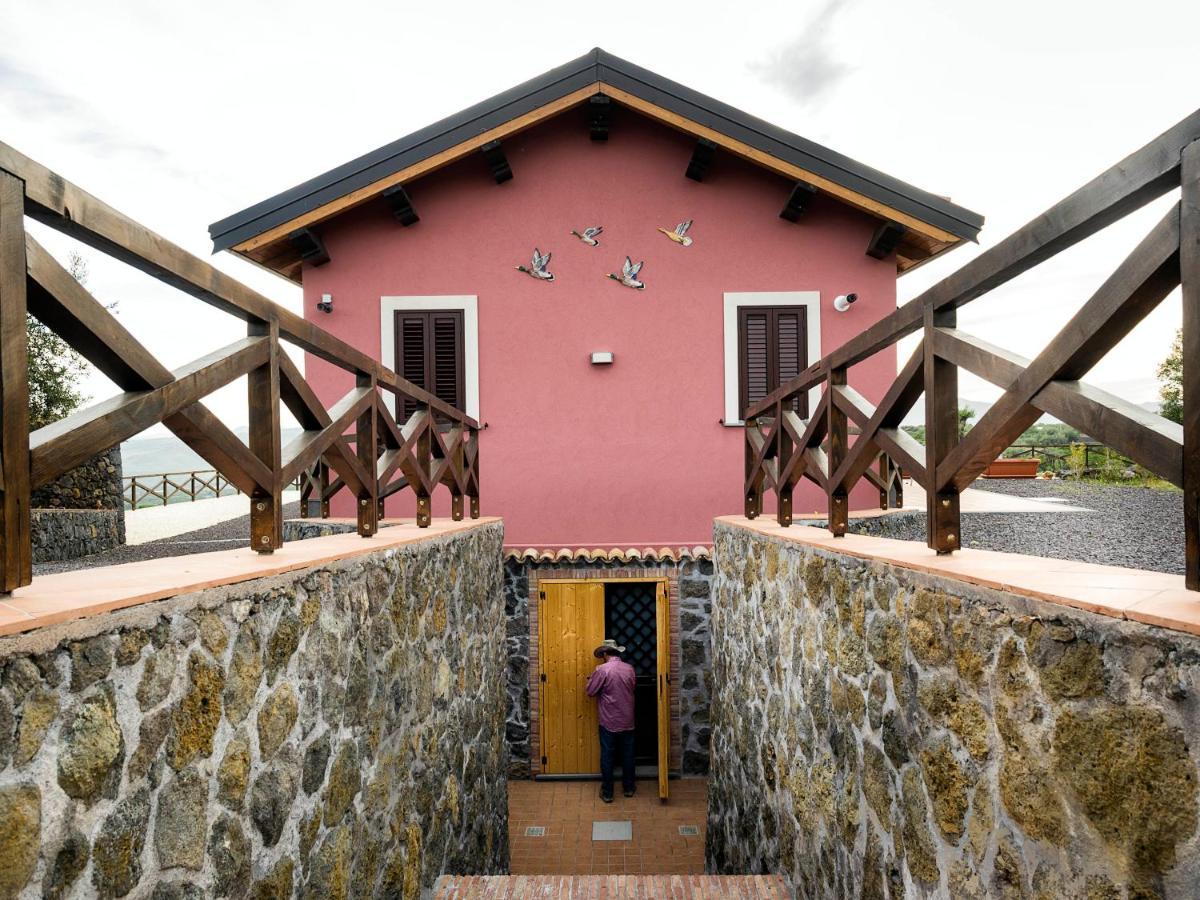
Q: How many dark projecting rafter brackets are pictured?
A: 7